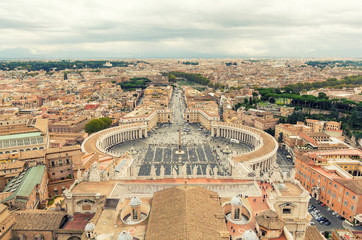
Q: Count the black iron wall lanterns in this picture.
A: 0